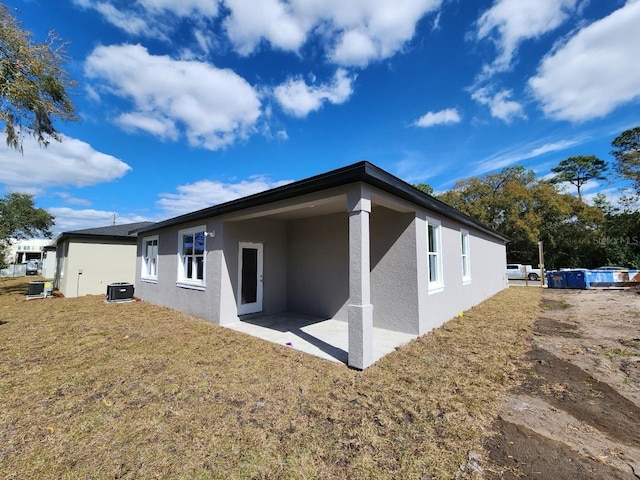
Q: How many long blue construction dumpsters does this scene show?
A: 1